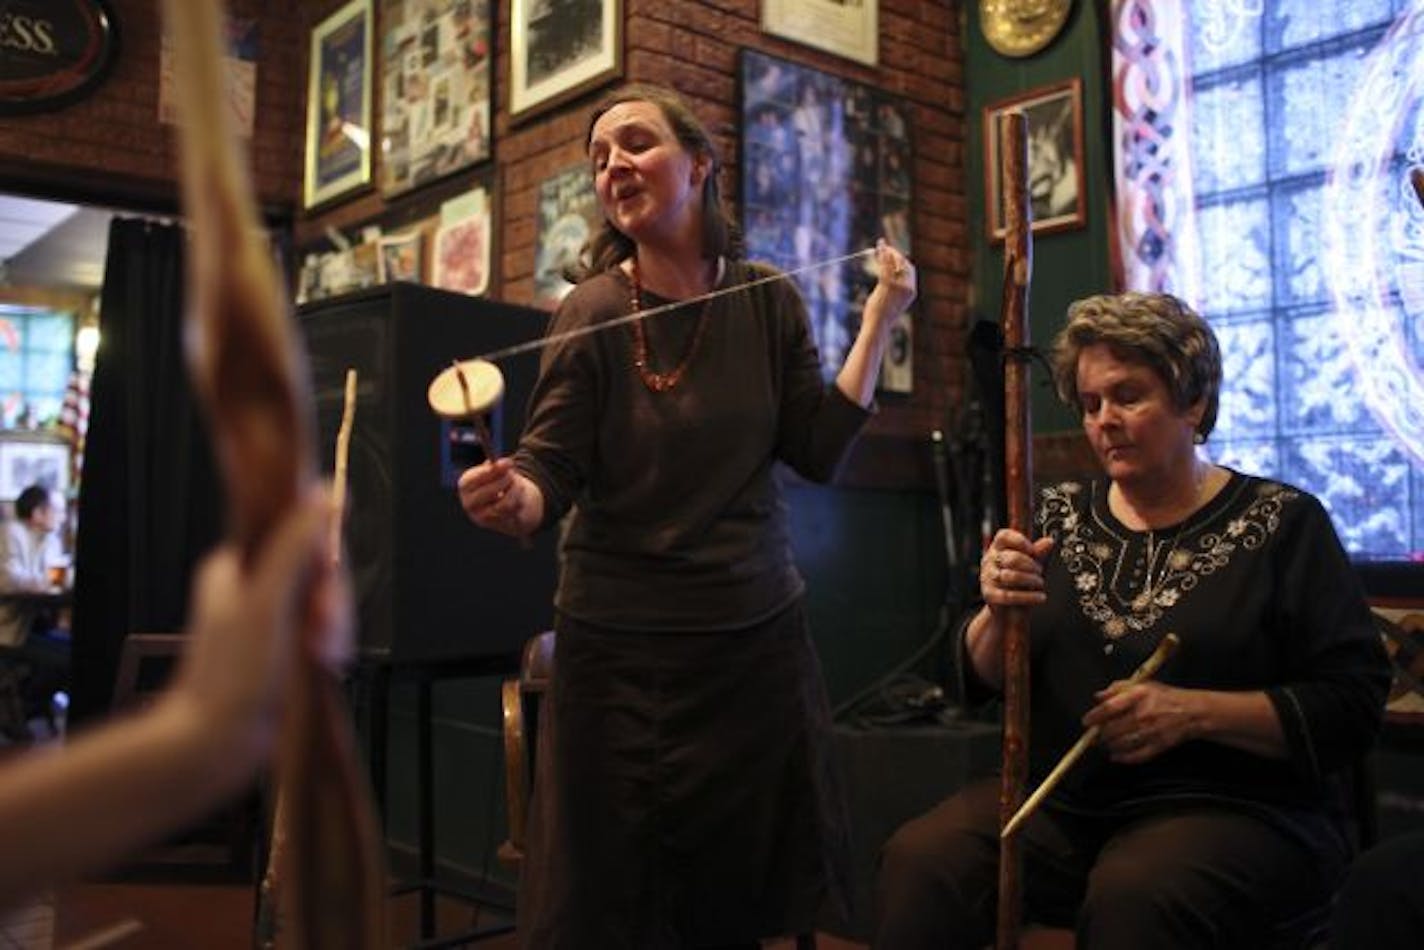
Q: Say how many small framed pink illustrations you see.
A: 1